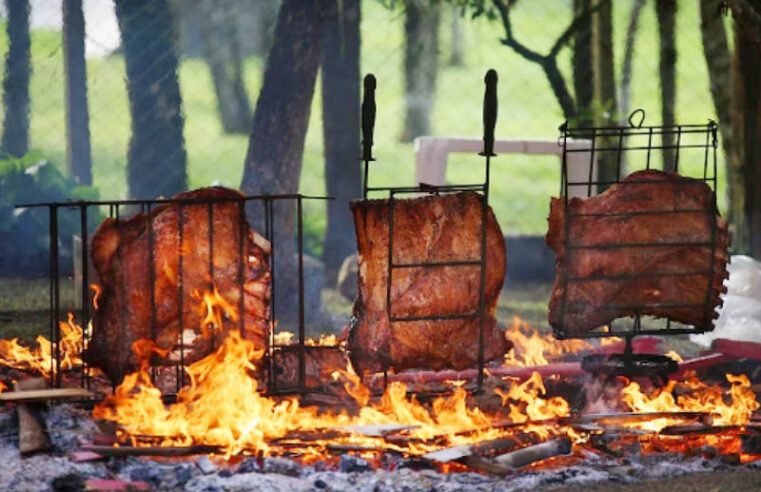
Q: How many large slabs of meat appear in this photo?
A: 3